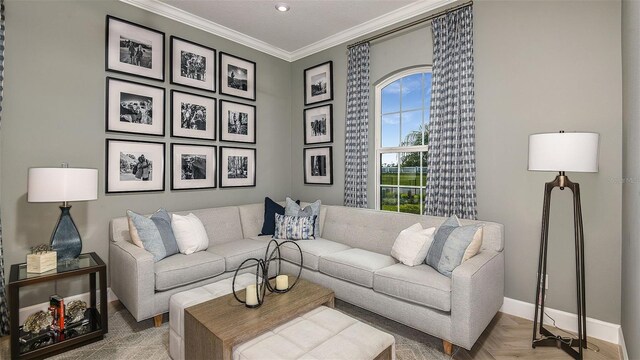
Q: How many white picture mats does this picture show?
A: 12